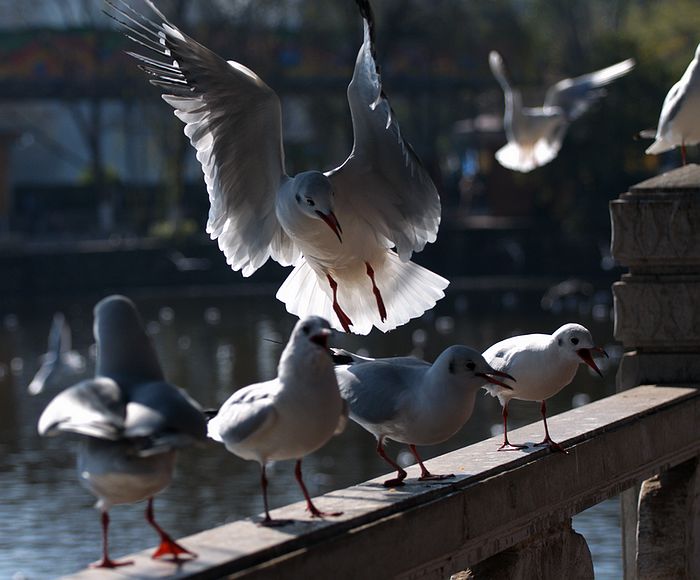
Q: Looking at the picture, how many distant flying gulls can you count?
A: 2